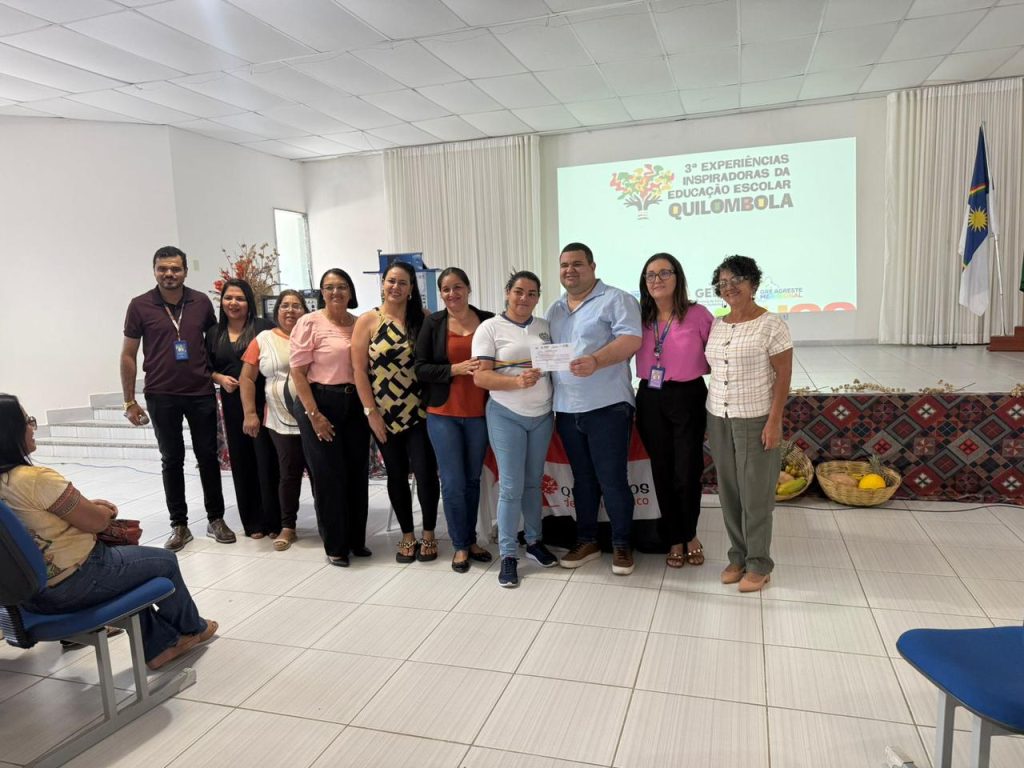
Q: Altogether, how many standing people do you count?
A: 10